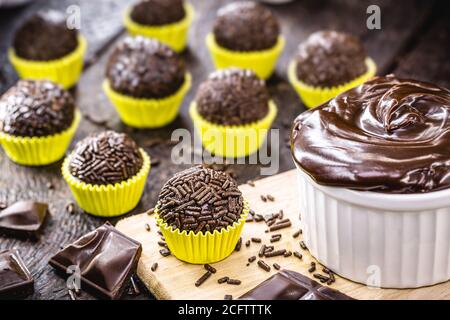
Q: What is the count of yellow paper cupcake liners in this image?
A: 9